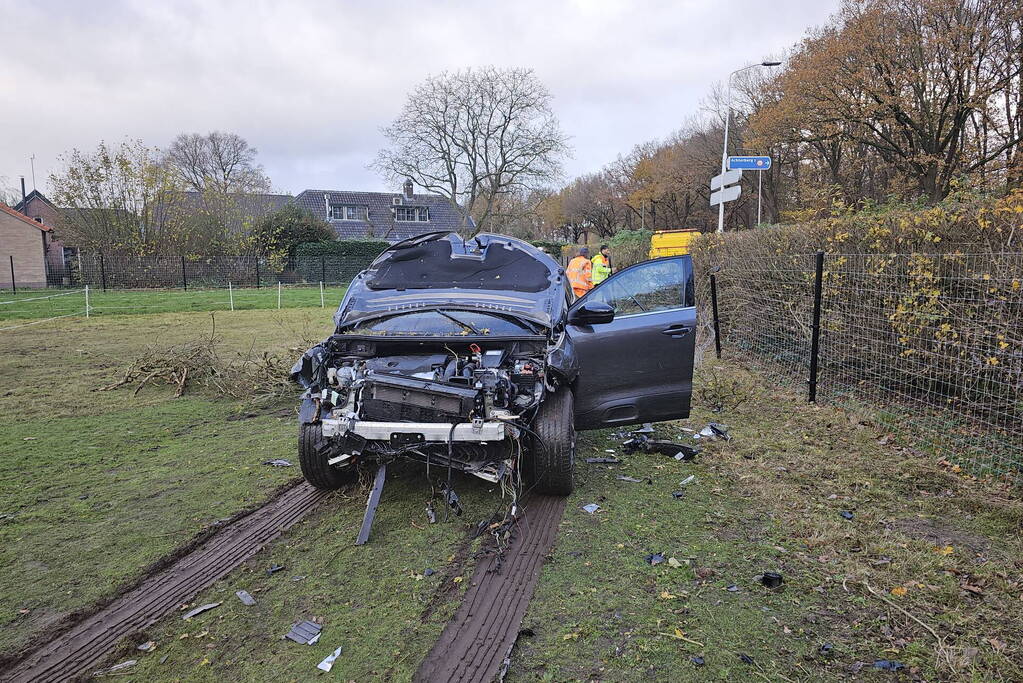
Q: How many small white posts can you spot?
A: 4